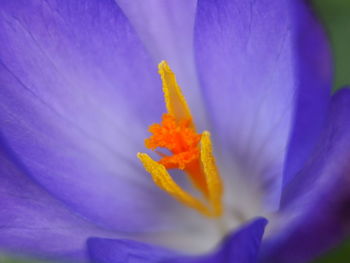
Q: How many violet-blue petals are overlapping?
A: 6